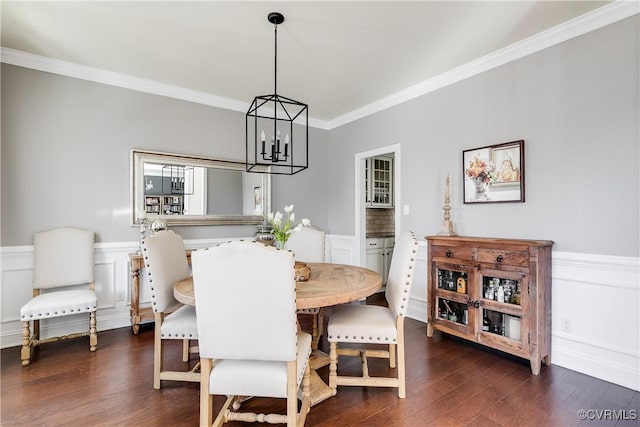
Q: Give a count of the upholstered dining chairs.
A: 5